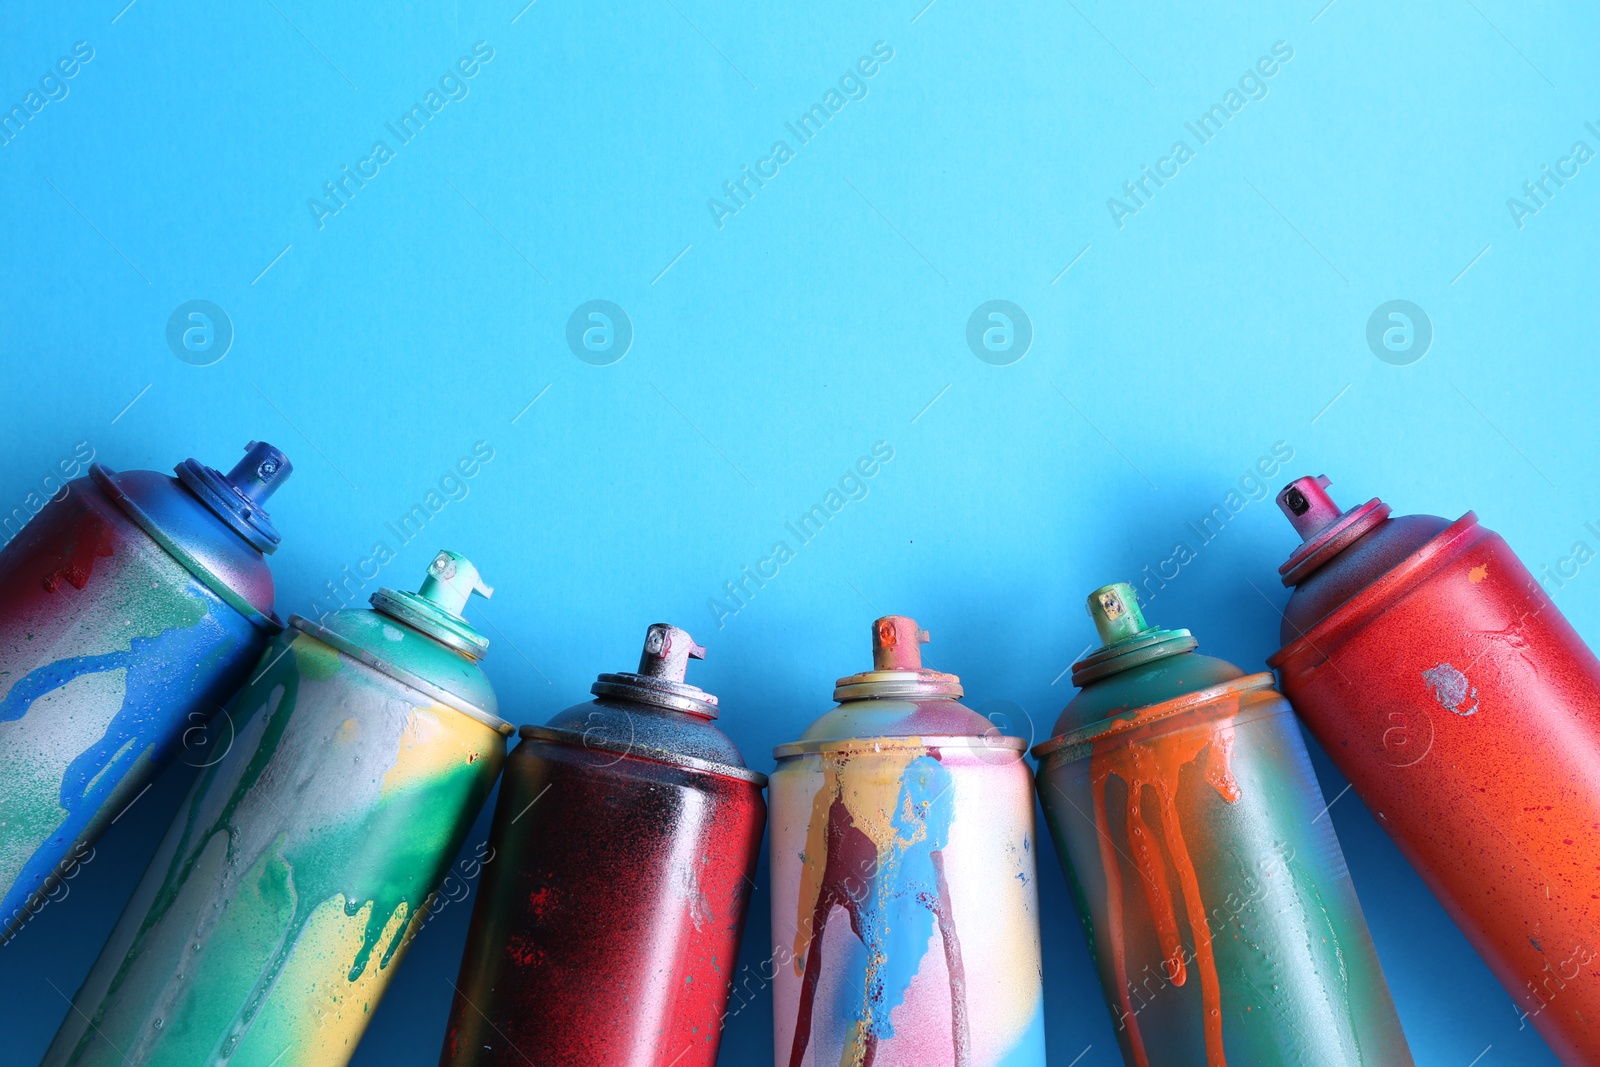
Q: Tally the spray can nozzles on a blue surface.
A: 6